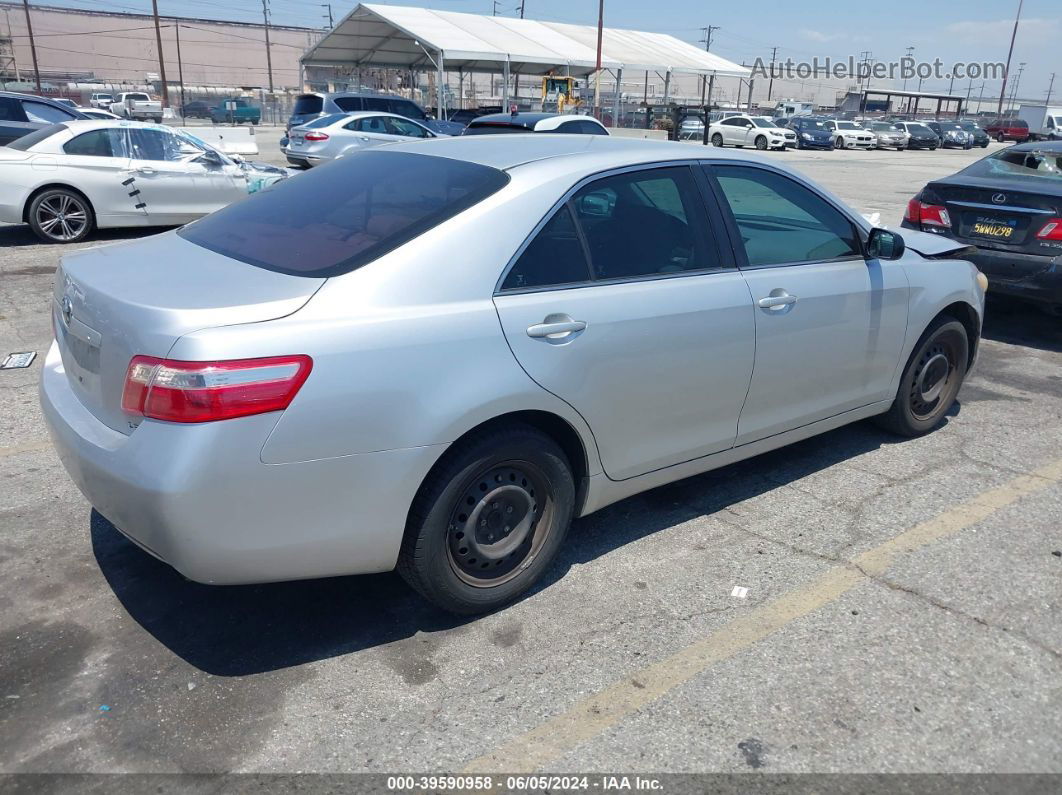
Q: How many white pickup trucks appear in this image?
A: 1